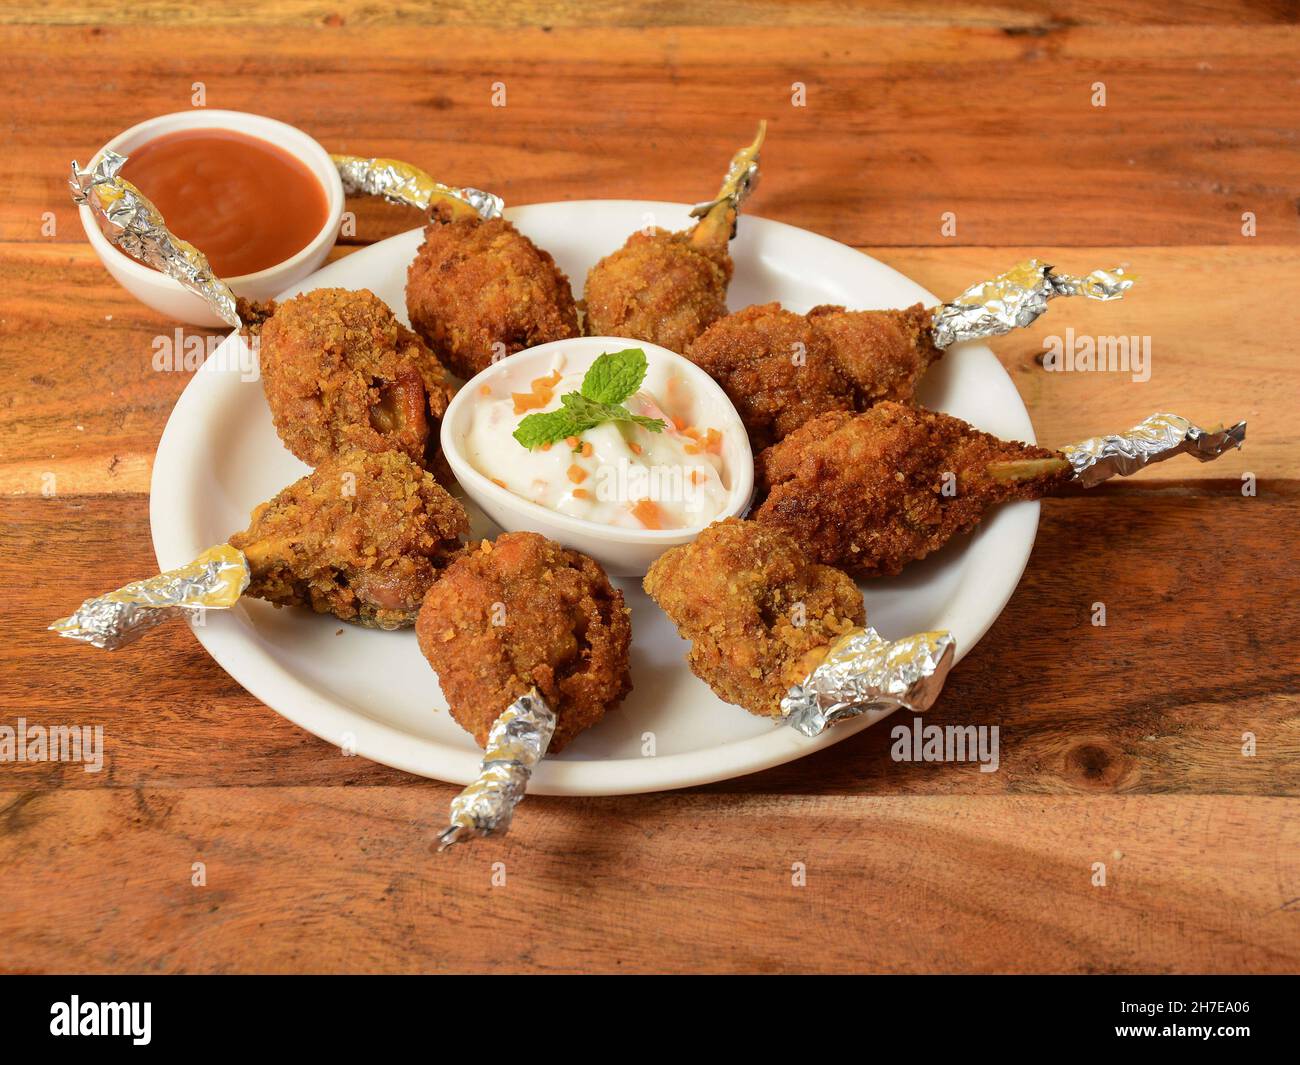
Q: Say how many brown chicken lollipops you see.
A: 8